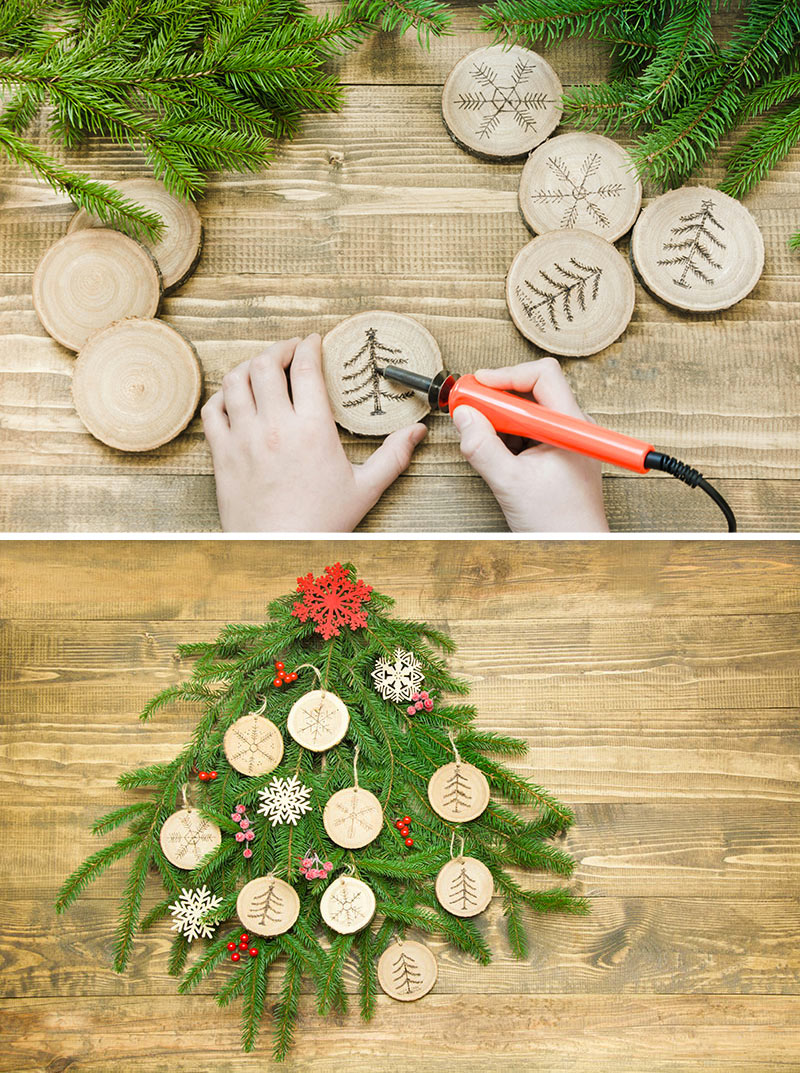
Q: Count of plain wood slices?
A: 3